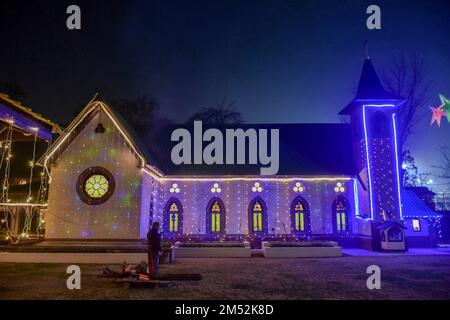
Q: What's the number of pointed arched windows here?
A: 5